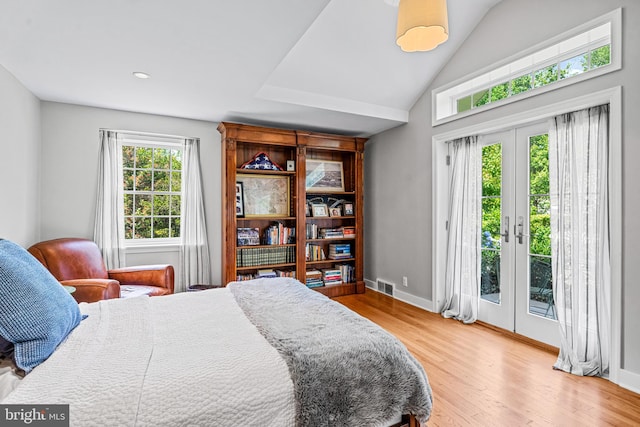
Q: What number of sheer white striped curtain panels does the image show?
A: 4